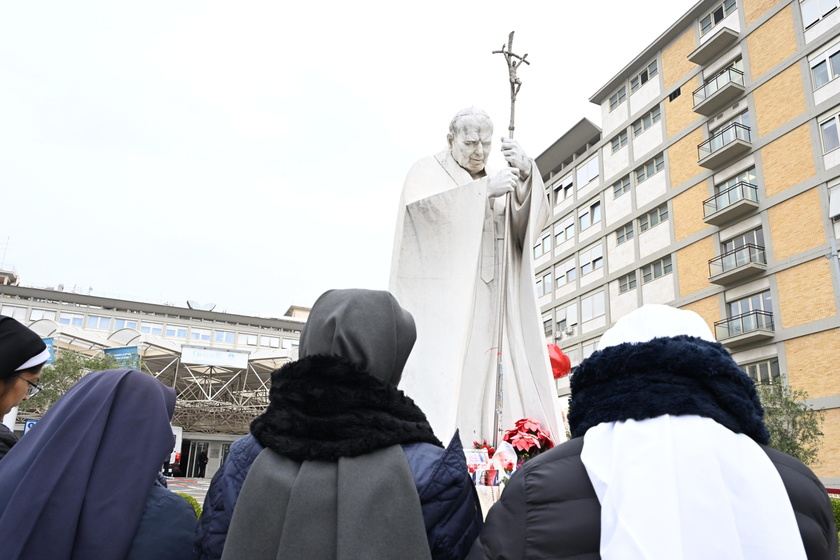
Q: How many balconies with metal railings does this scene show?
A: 5